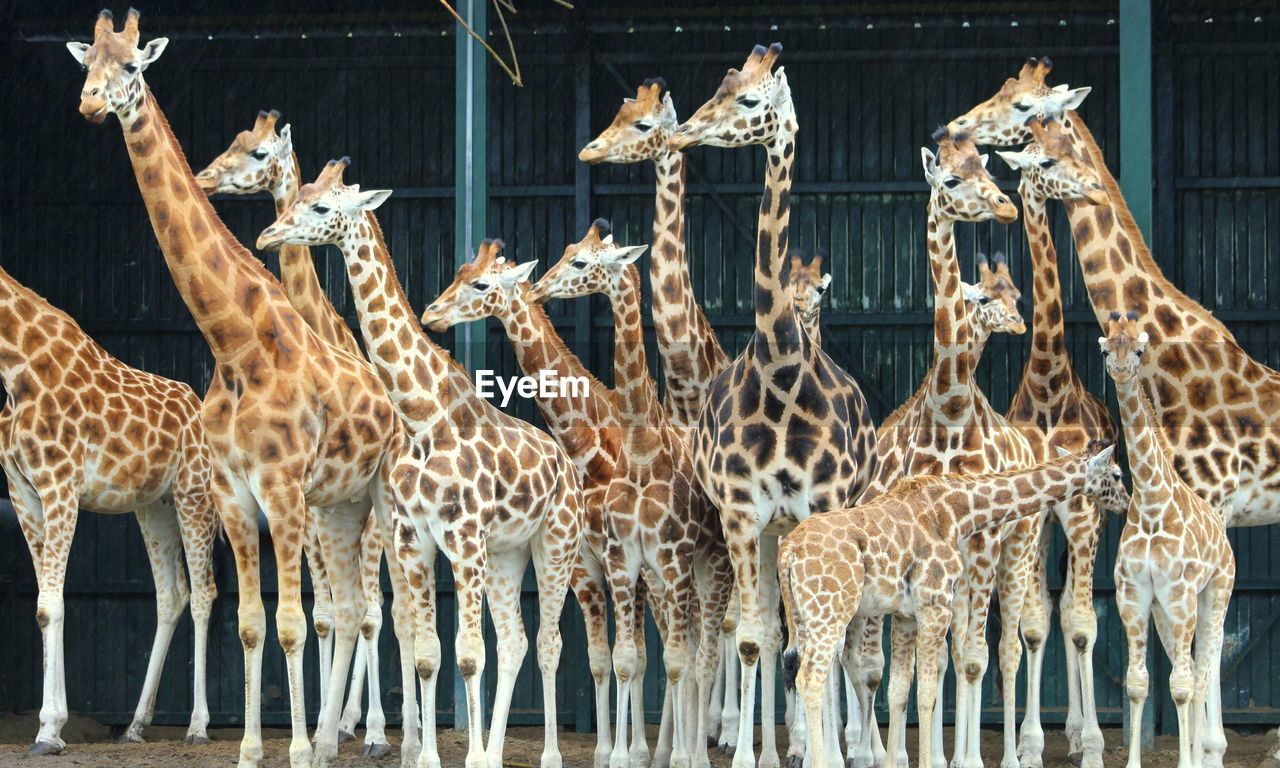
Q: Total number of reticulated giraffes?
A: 15